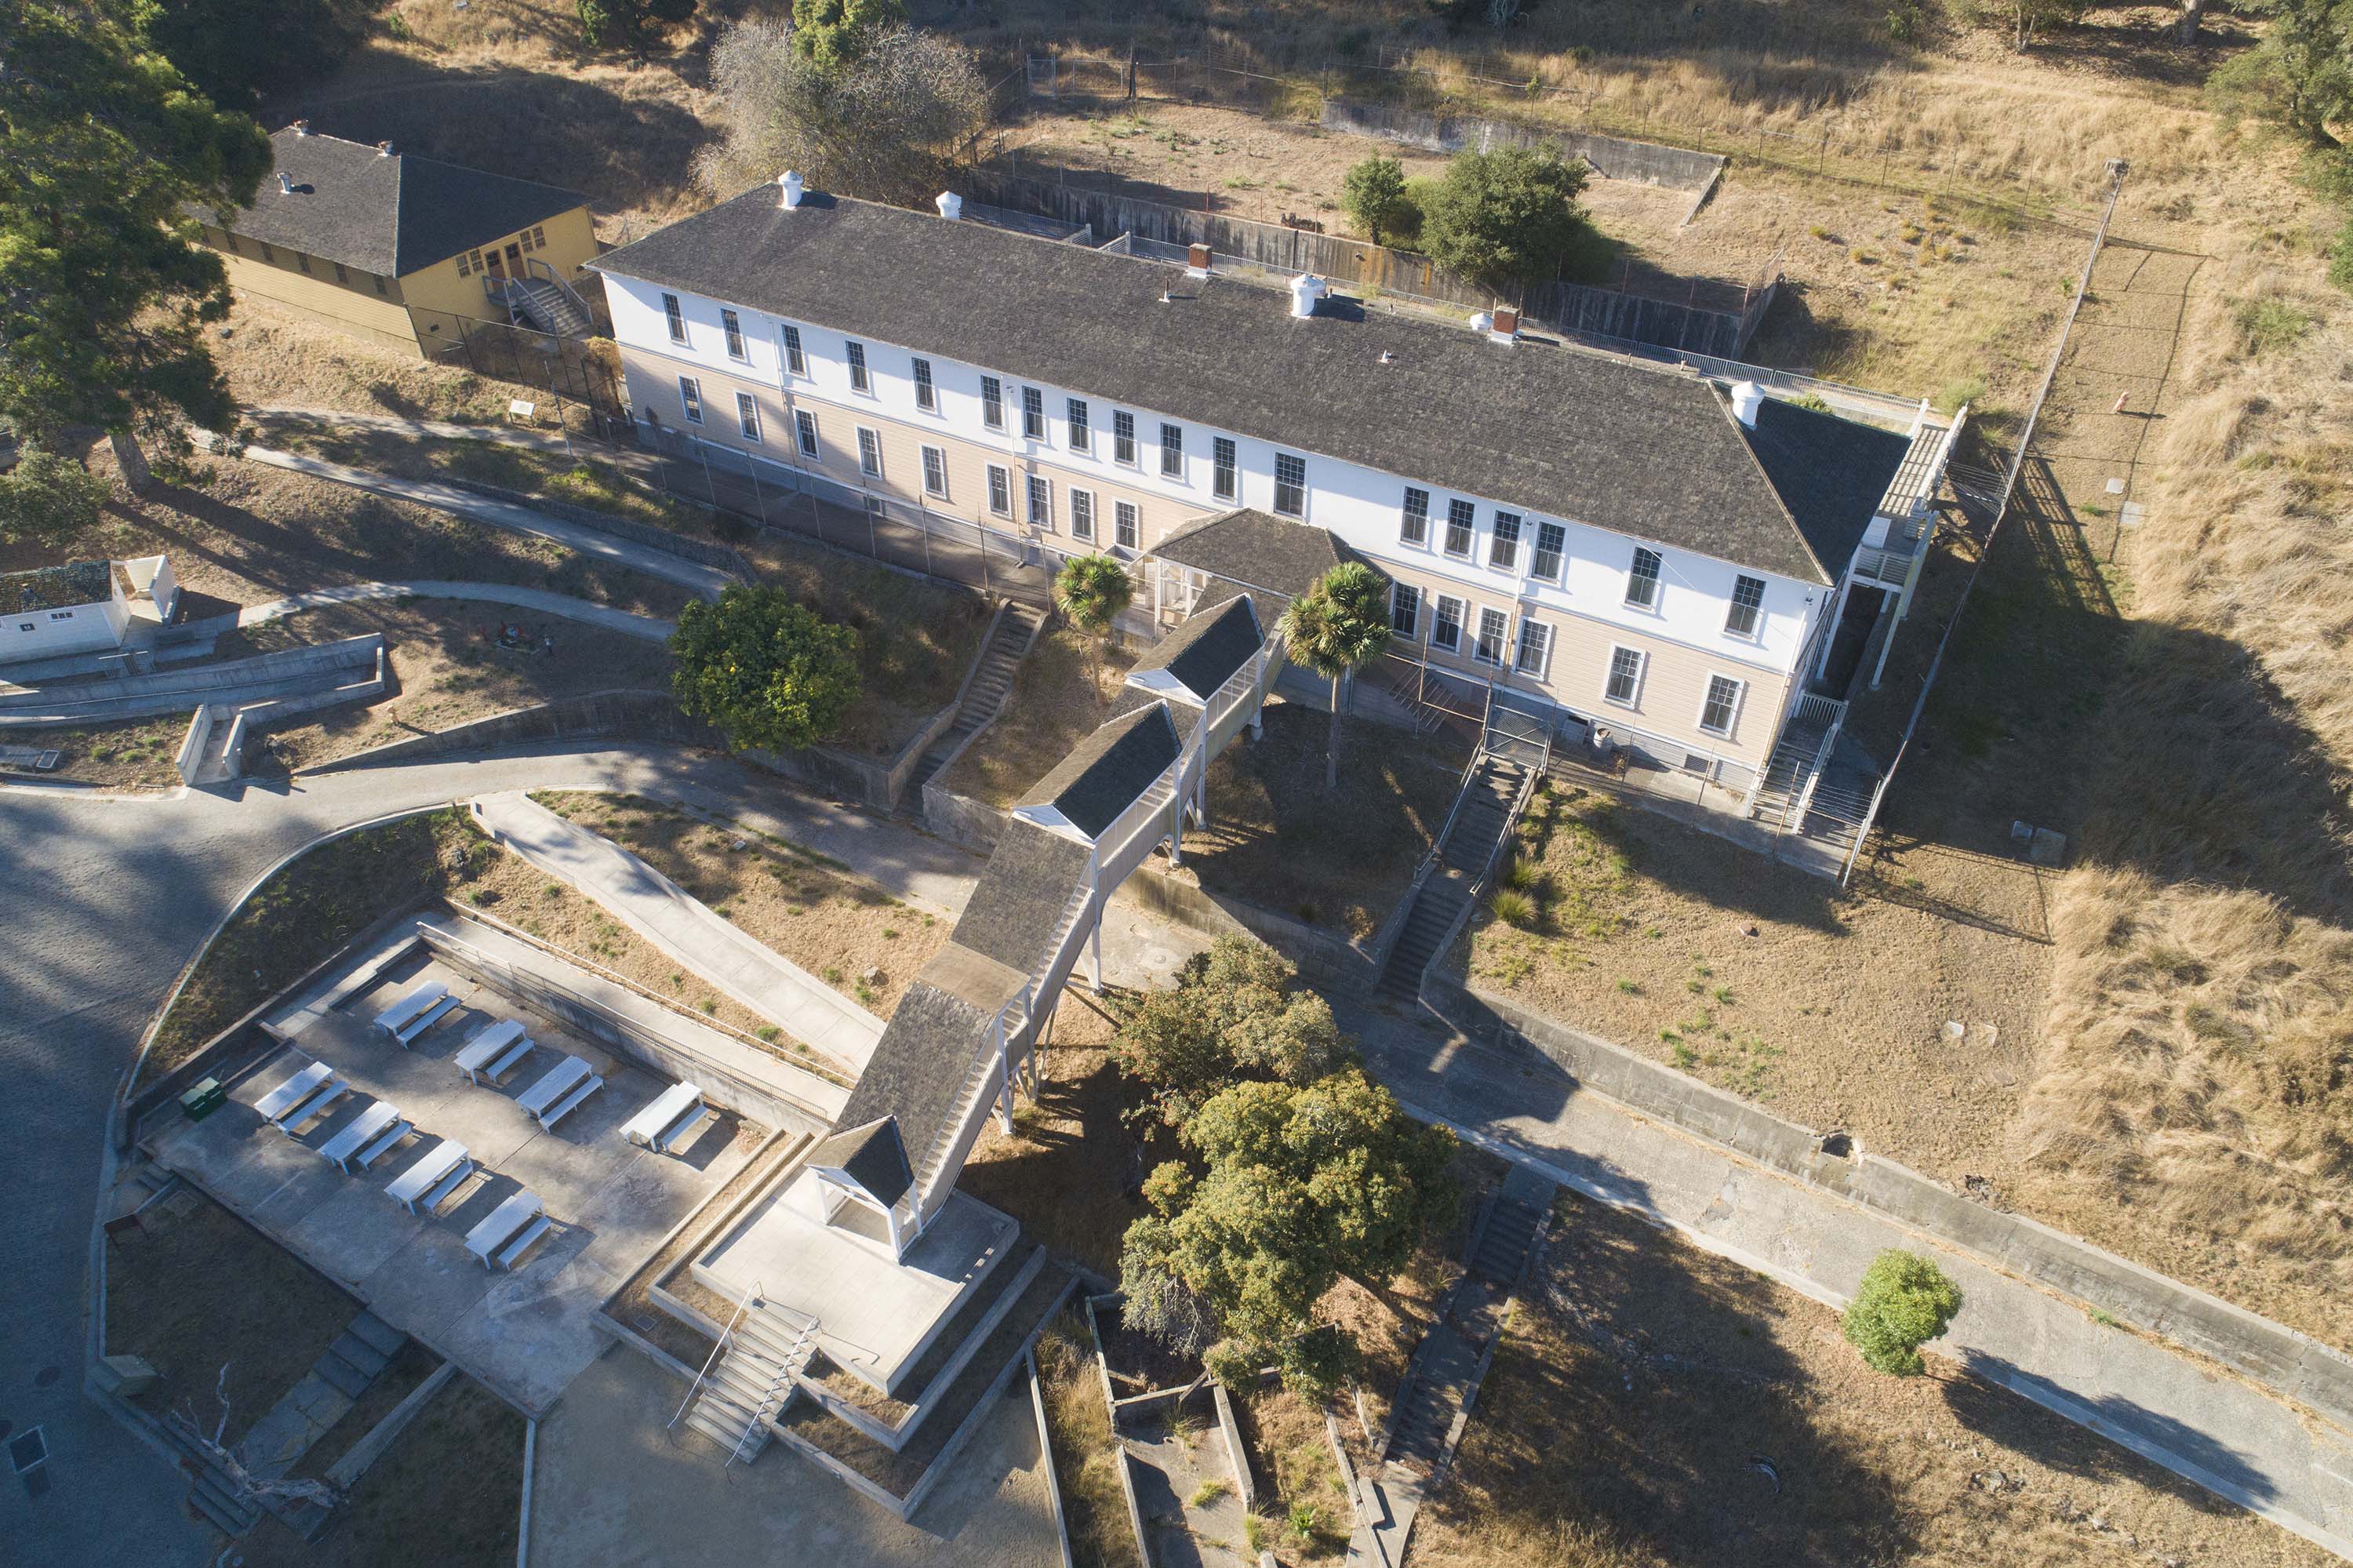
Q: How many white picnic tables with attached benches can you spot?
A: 8